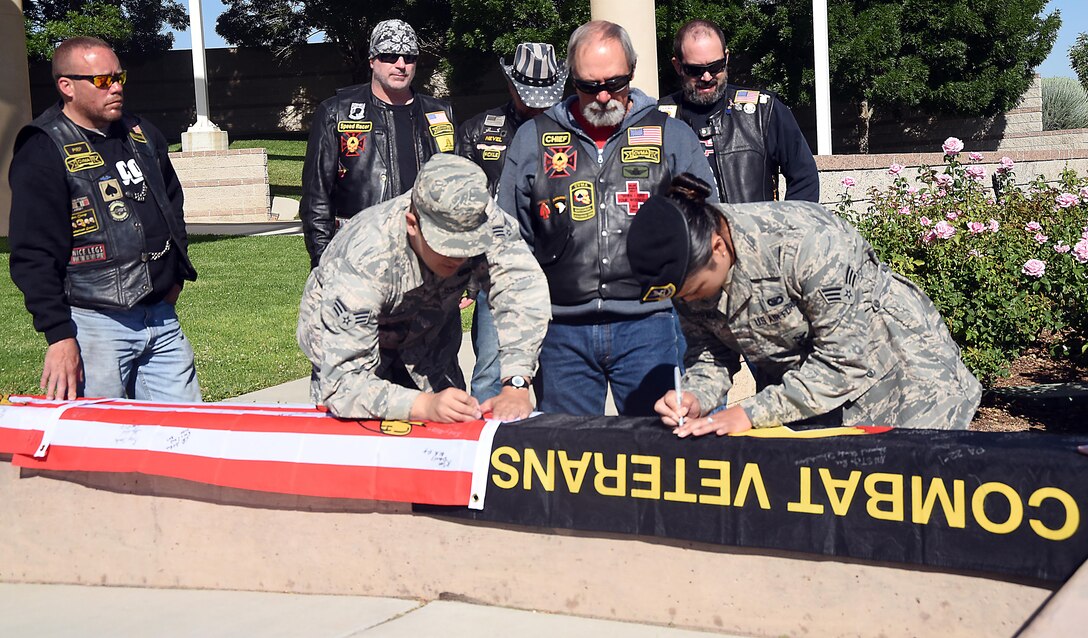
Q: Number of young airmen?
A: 2